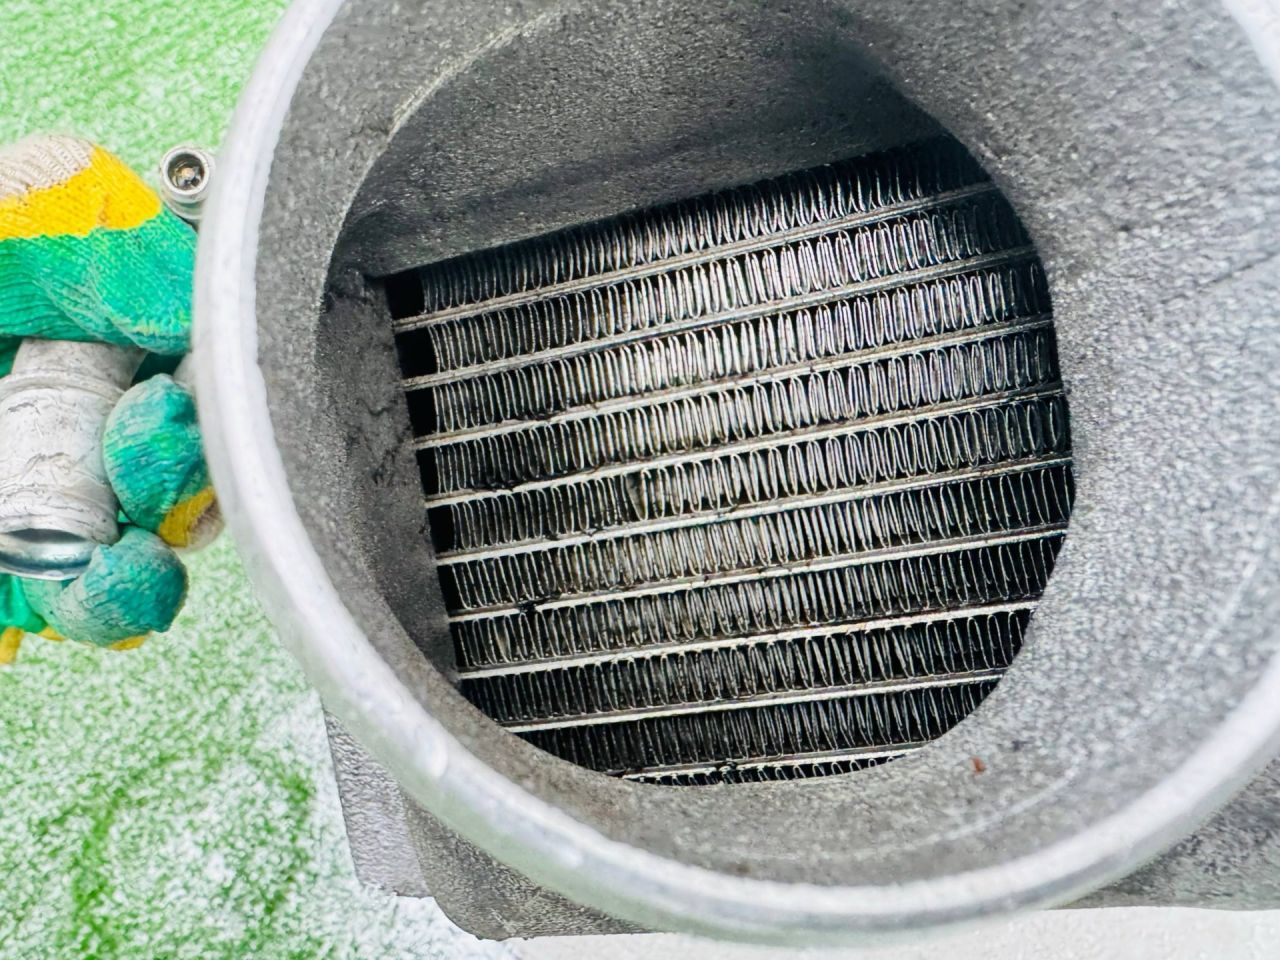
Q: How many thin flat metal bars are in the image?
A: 9